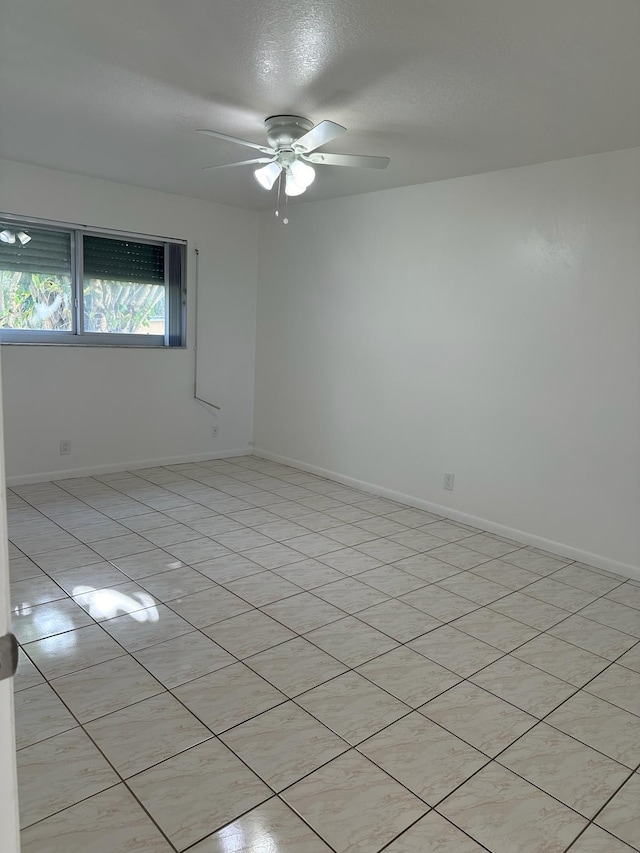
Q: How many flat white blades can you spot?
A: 4